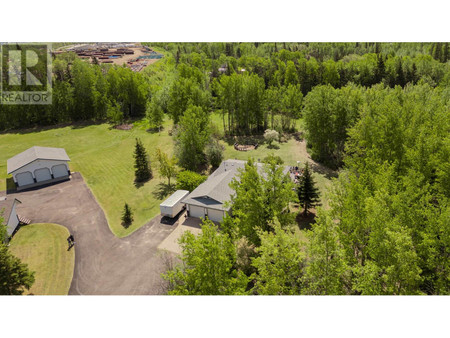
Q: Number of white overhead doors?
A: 5